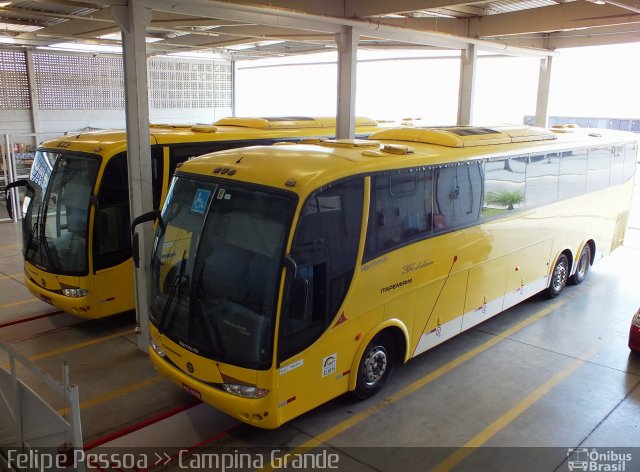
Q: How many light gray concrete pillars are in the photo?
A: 4